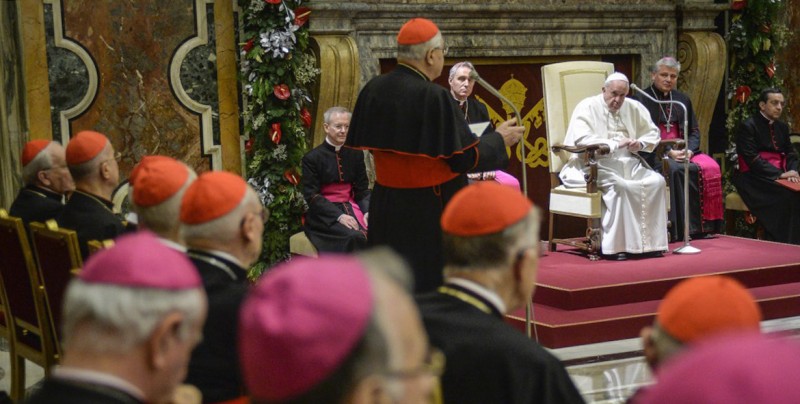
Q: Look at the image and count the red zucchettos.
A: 7